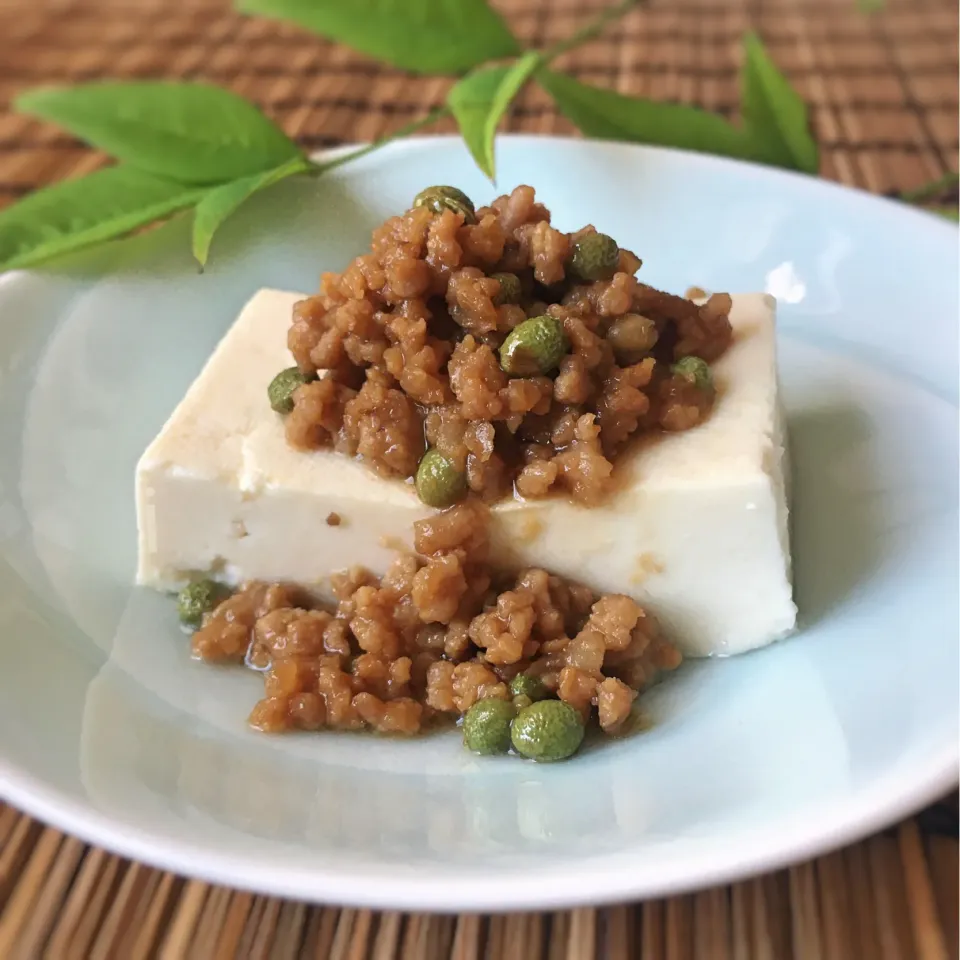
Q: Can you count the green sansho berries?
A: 11